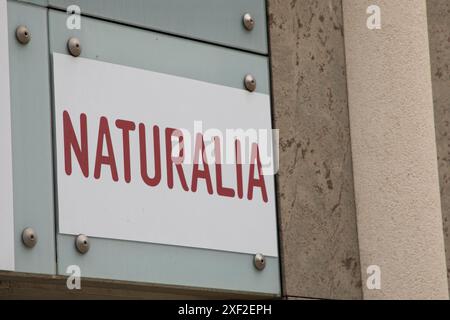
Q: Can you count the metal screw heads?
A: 7